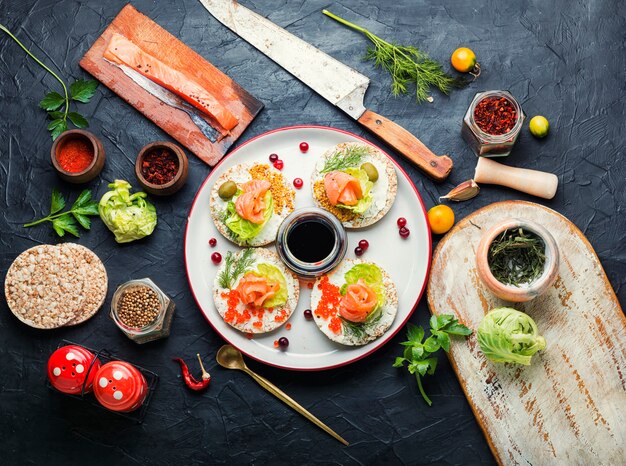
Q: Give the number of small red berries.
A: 12